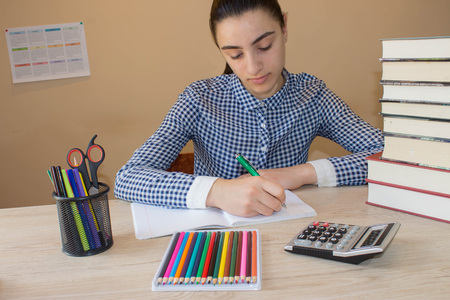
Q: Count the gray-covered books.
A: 6